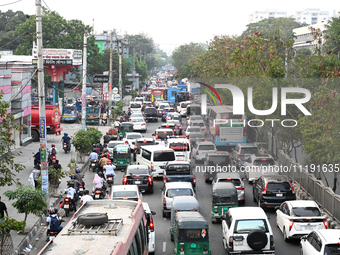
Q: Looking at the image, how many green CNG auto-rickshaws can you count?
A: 4